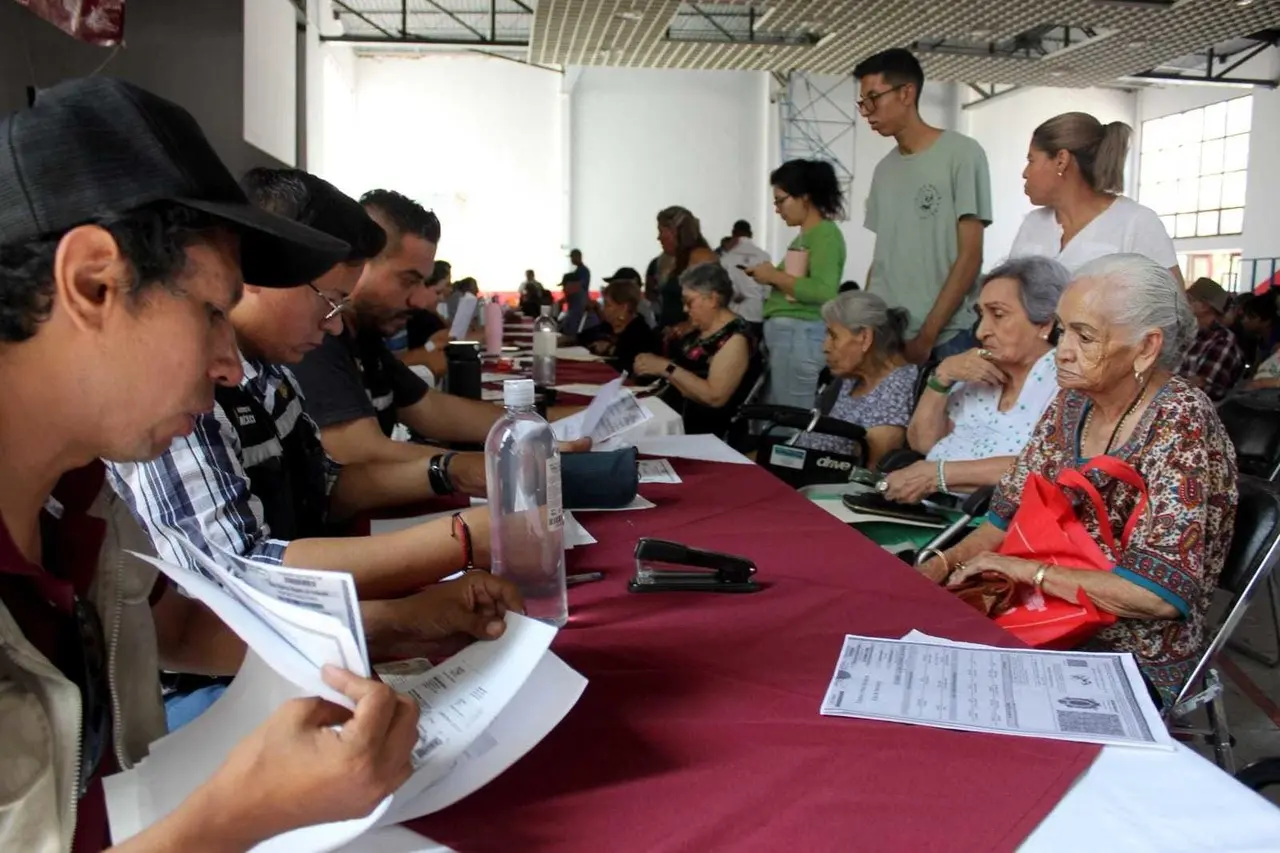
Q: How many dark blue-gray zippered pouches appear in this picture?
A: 1